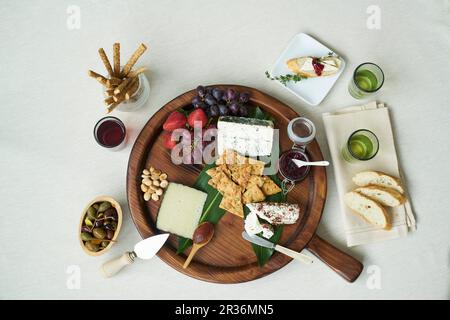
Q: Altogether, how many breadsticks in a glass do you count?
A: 12